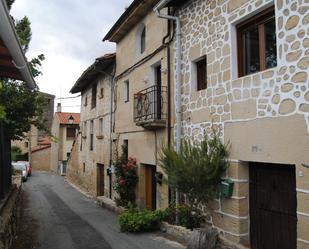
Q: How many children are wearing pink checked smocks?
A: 0